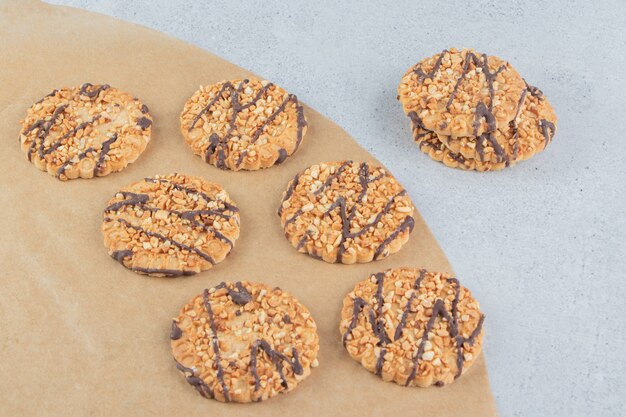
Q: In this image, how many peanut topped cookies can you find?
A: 9